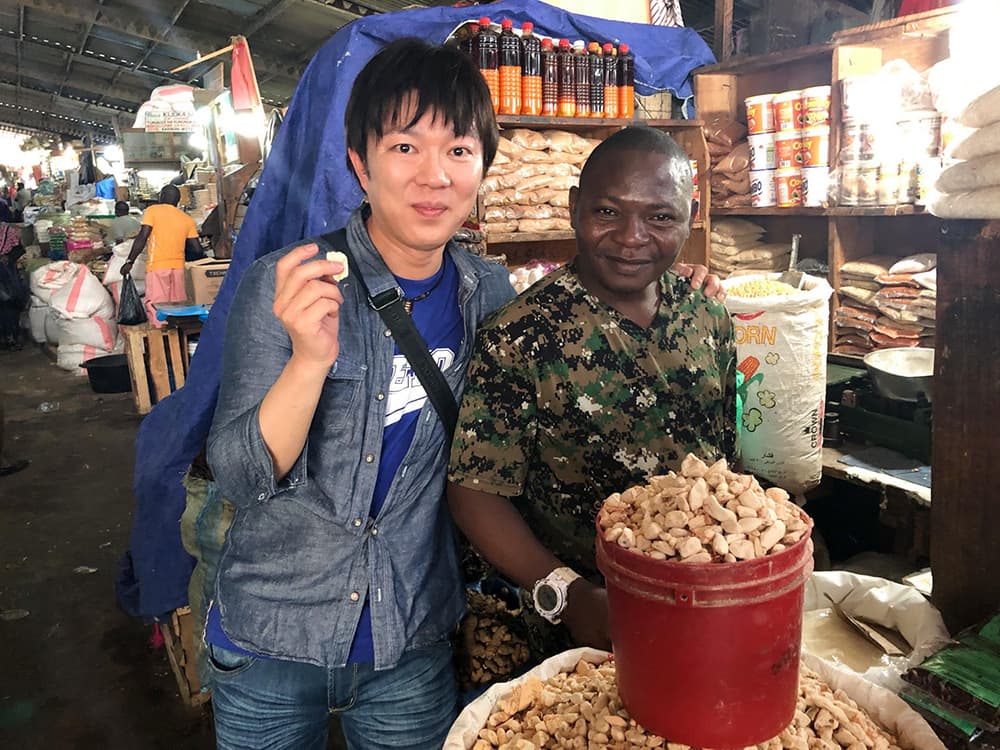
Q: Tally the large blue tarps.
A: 1